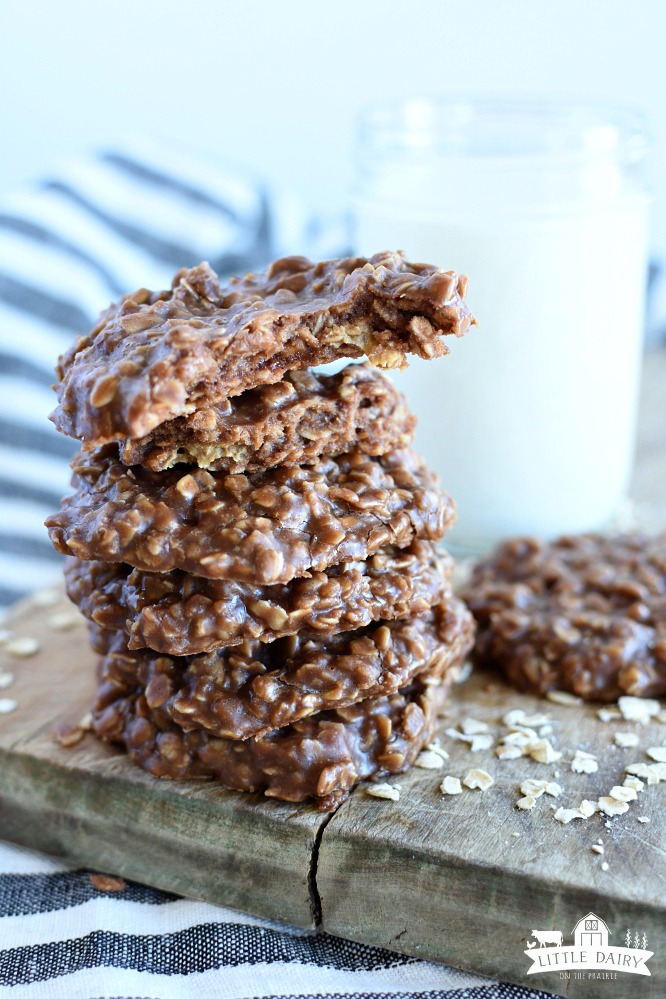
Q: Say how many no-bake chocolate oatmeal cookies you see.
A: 7